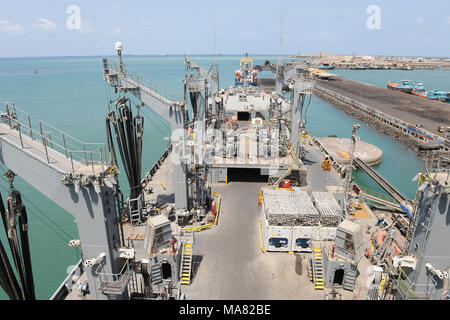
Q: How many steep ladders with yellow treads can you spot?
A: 2